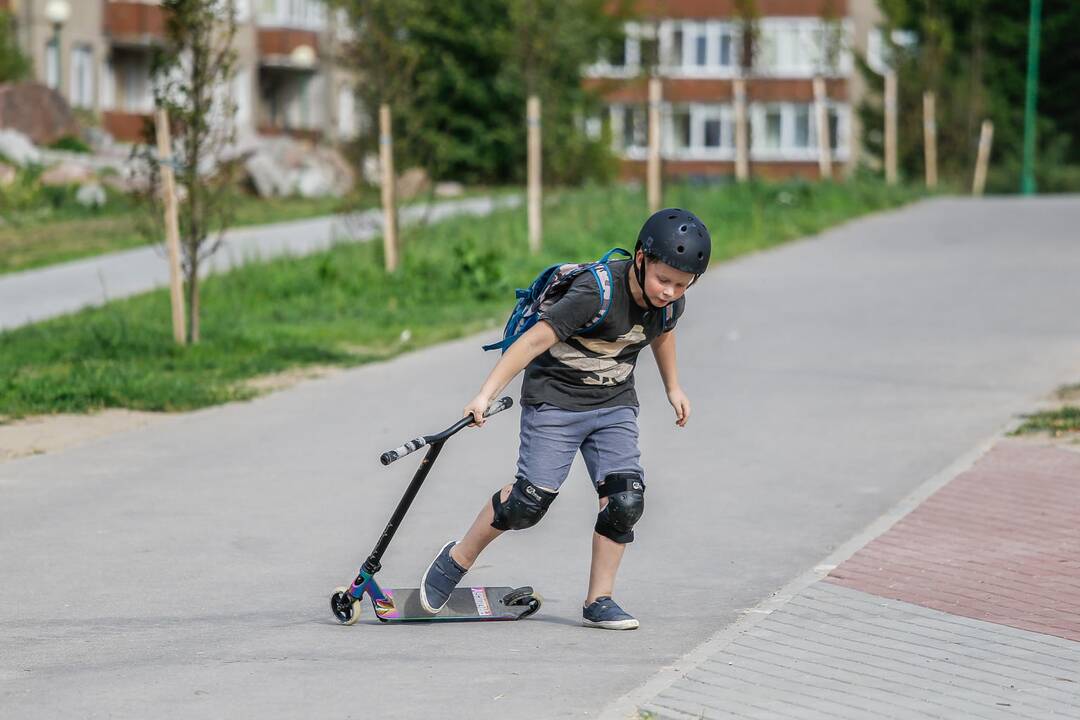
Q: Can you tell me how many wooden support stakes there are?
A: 9